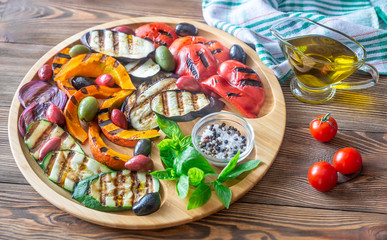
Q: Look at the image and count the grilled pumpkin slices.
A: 5